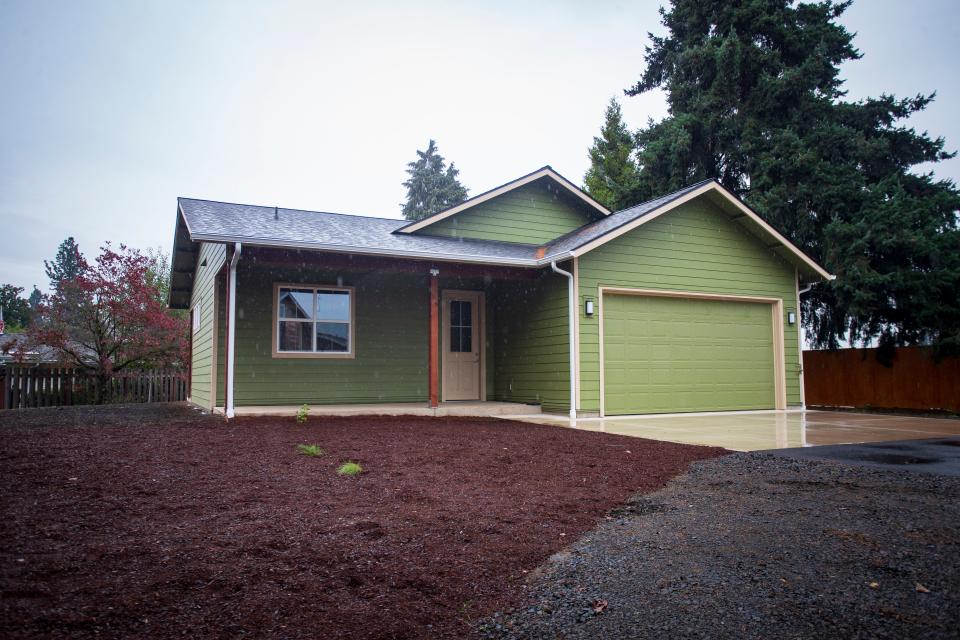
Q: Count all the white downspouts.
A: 3